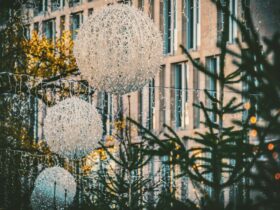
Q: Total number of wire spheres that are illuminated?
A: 3